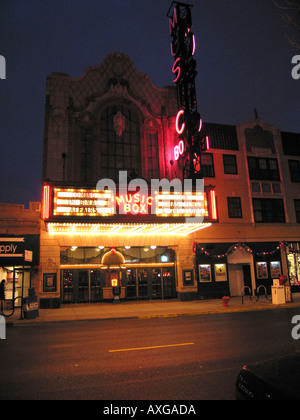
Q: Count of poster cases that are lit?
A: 4